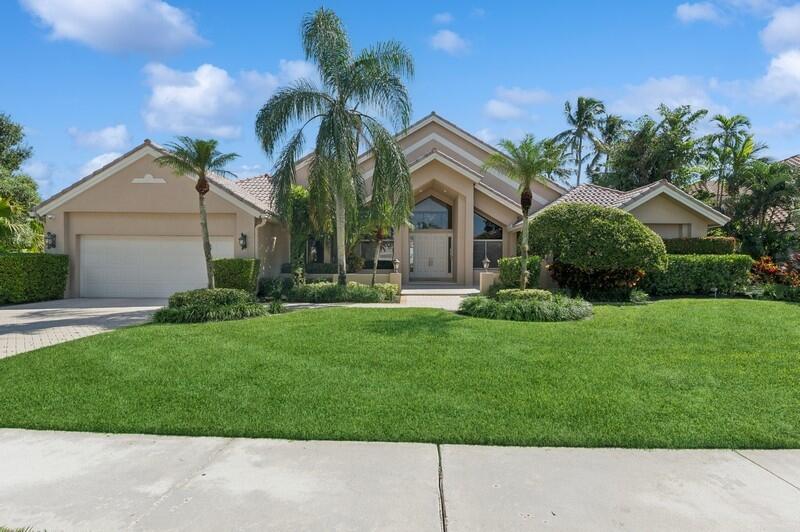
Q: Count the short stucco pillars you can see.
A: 2